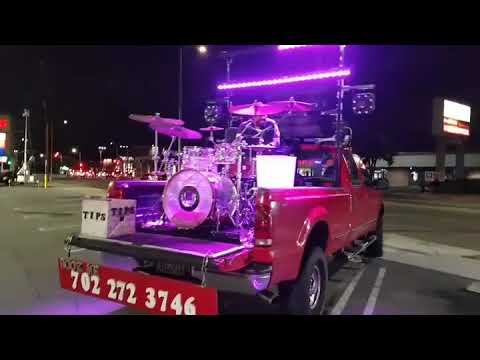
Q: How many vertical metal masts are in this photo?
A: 2